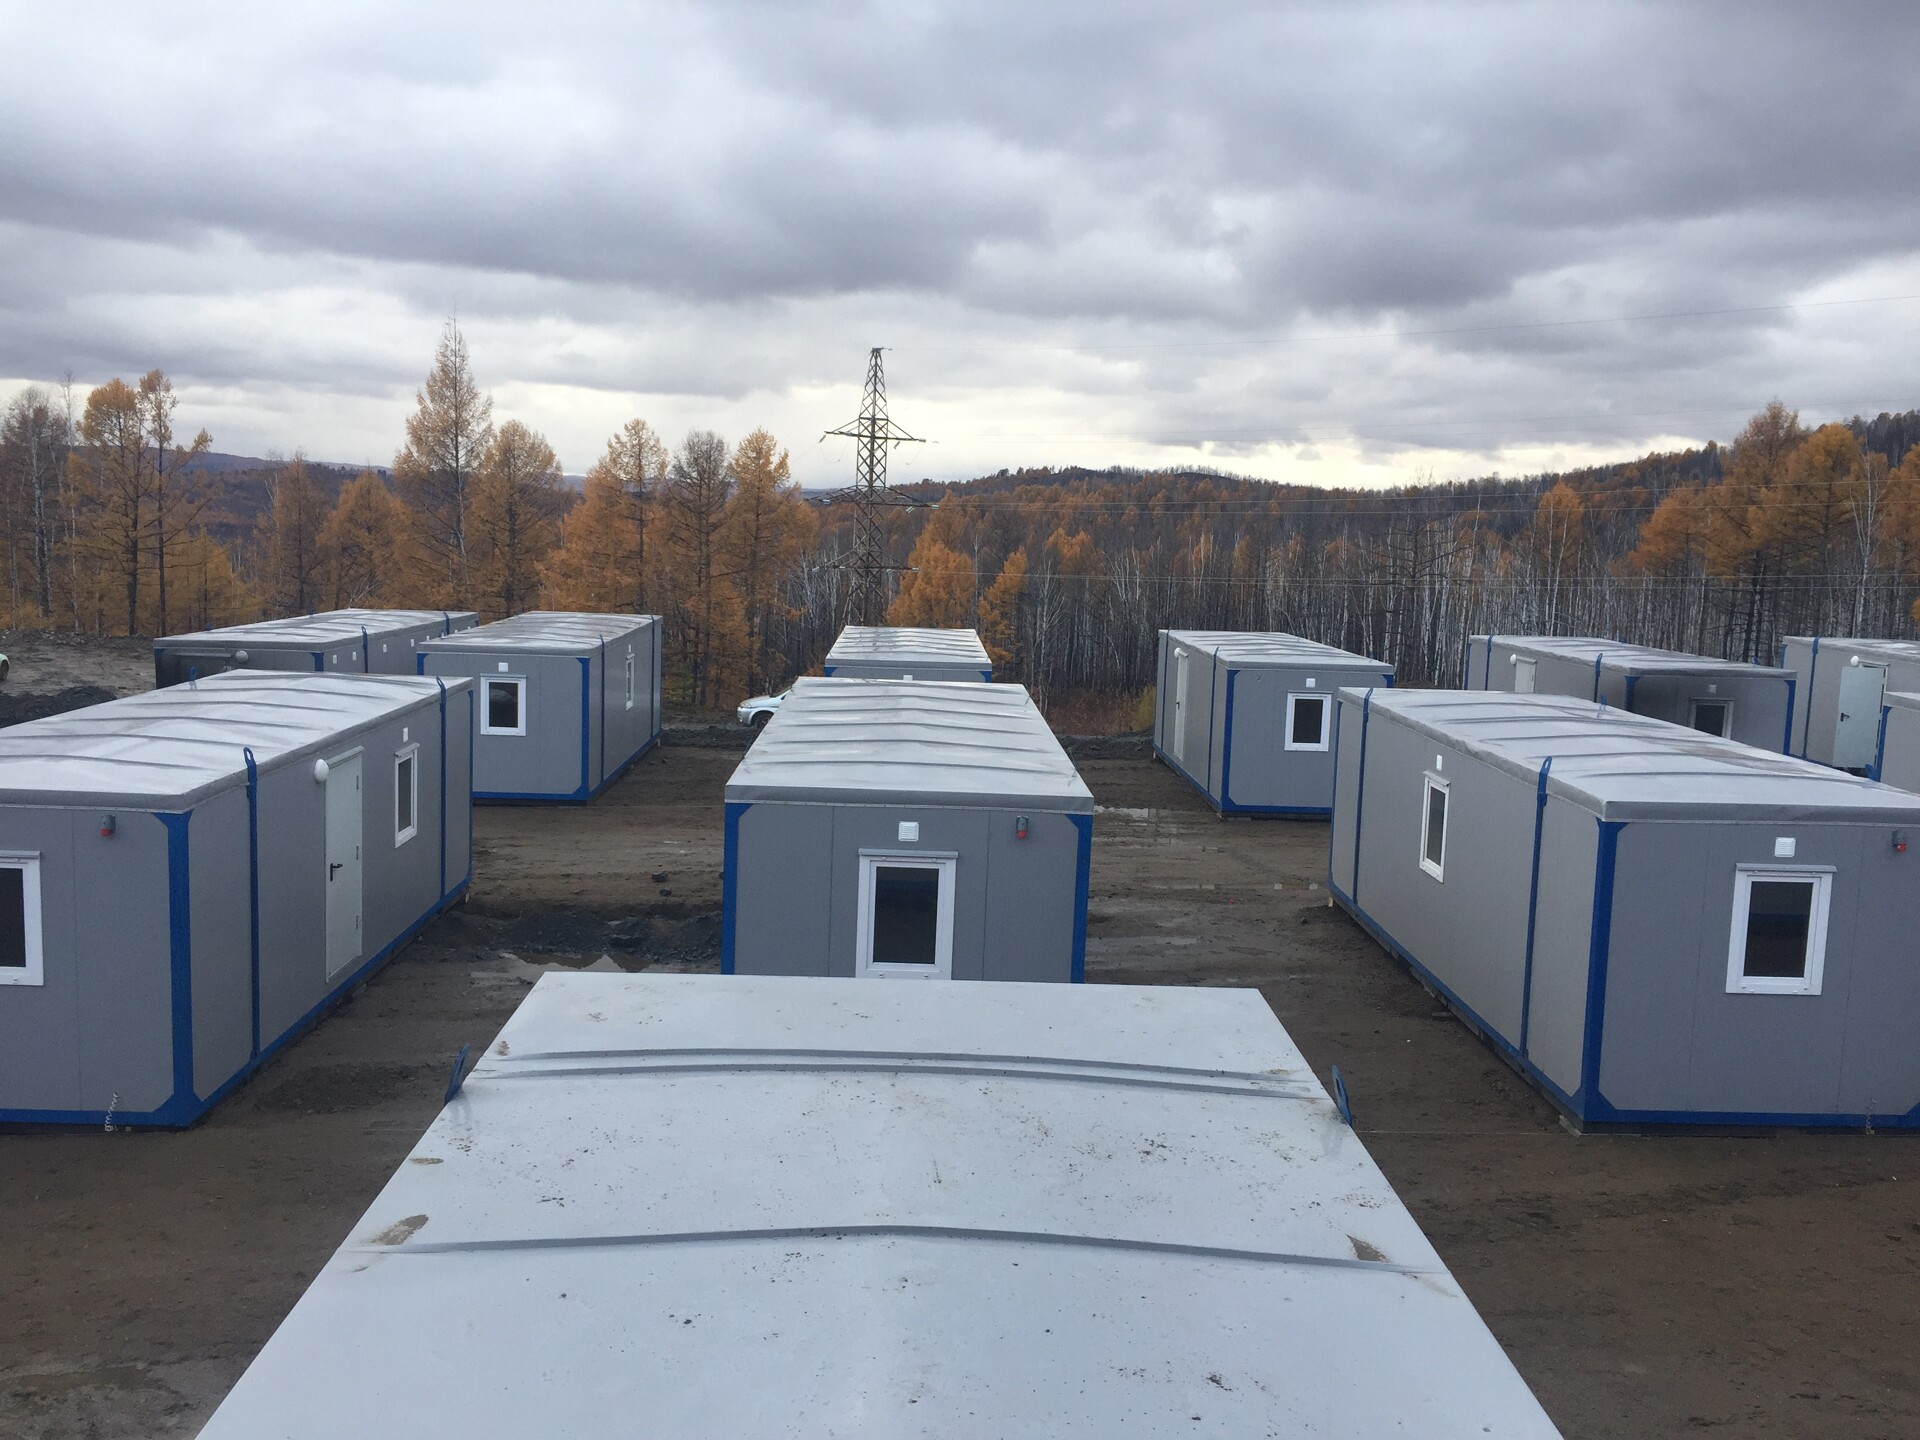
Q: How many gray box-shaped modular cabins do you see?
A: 11